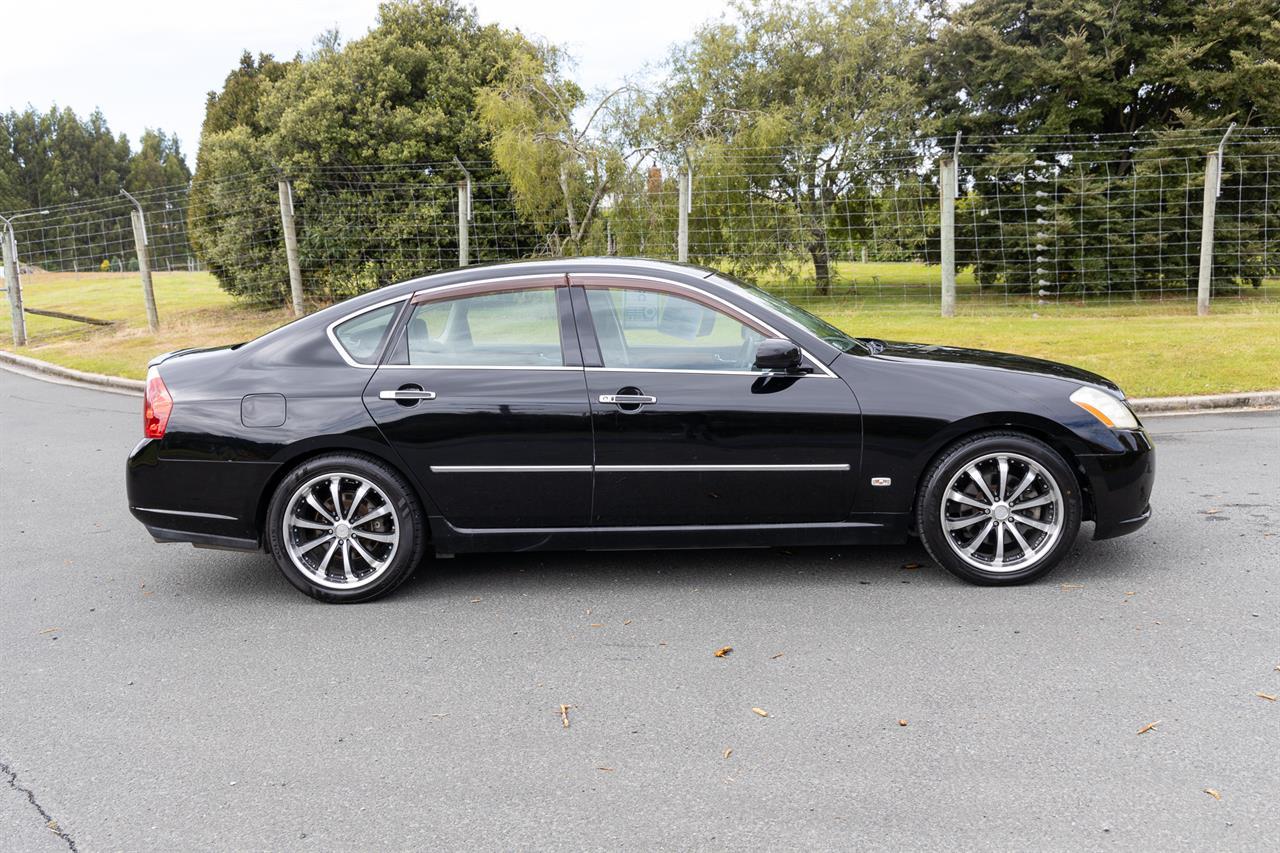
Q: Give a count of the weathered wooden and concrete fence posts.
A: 7